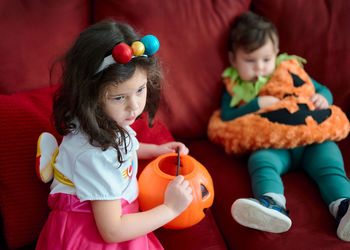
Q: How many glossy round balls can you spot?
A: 3